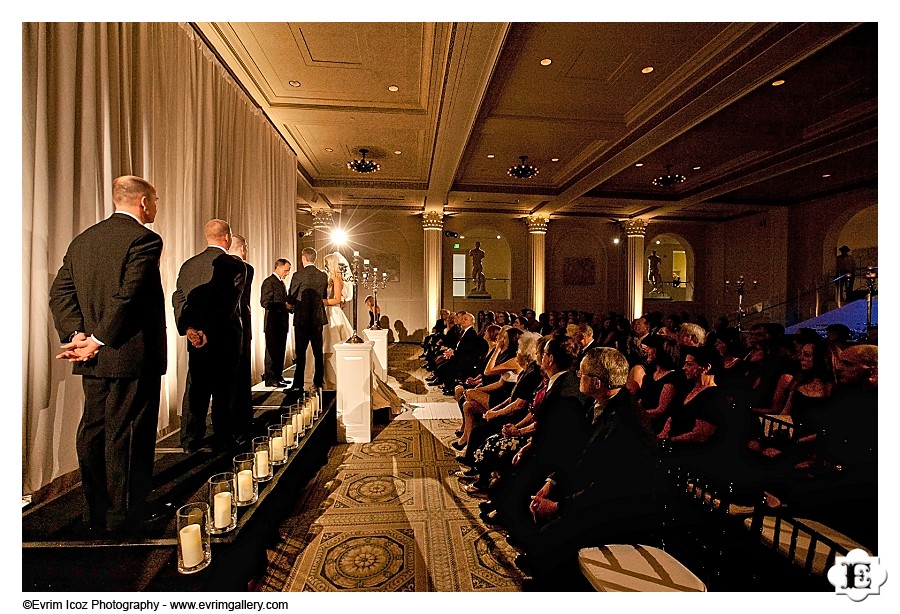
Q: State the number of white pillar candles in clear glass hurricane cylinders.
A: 10